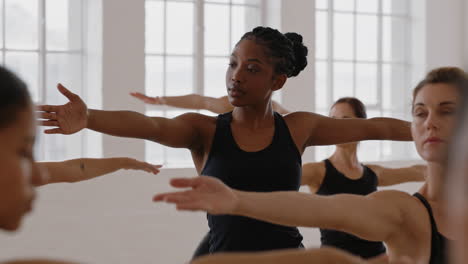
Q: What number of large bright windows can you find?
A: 3